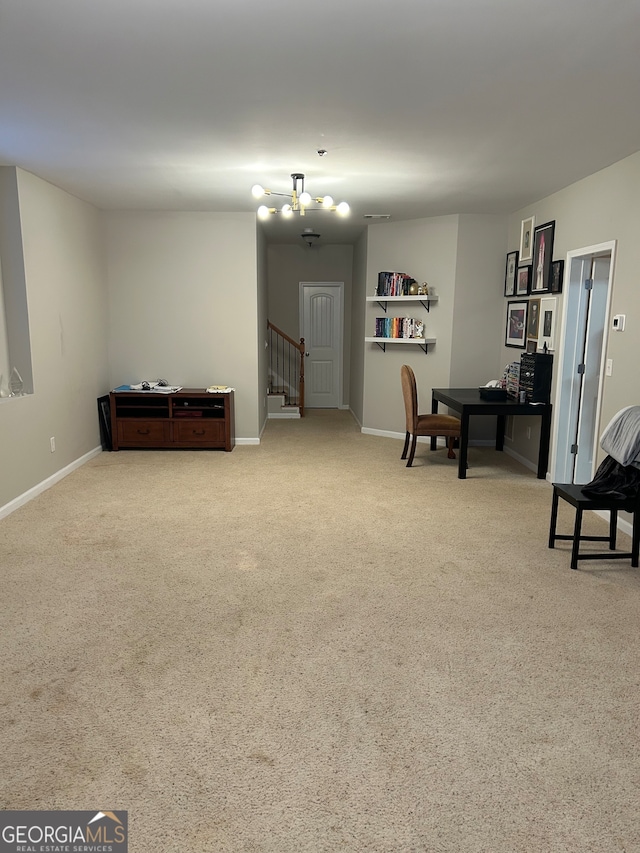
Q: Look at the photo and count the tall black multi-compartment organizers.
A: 1